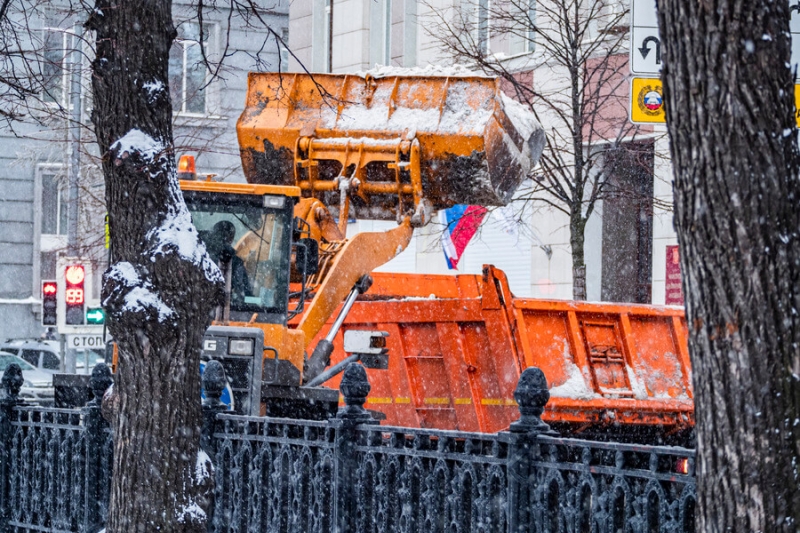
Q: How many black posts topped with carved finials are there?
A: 5